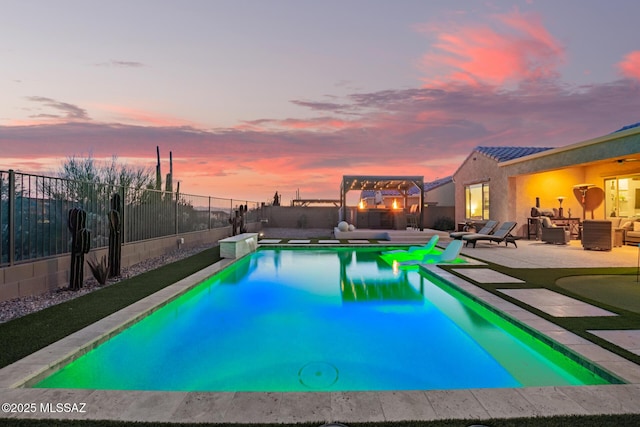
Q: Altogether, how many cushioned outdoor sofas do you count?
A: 1